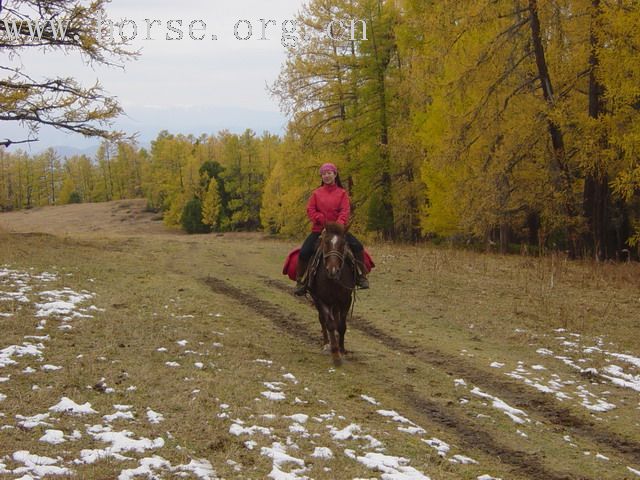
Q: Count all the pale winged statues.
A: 0